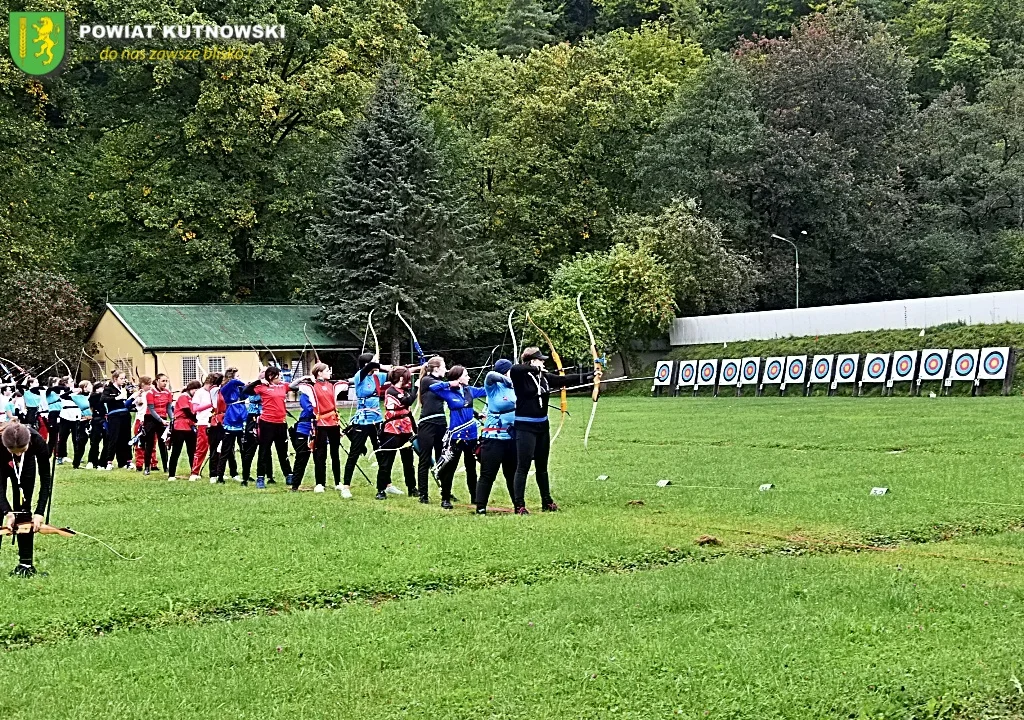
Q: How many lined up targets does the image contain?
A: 14